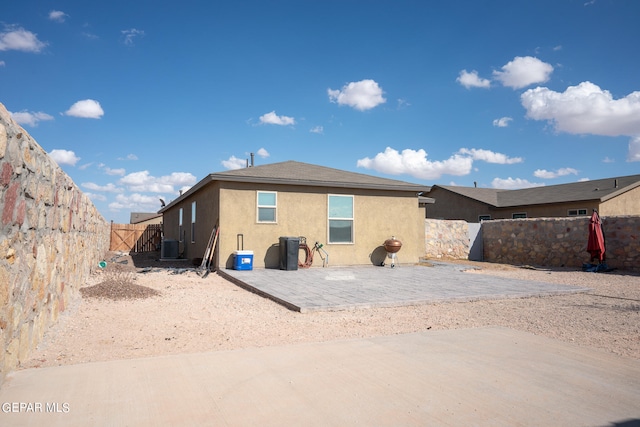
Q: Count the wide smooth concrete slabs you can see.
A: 1